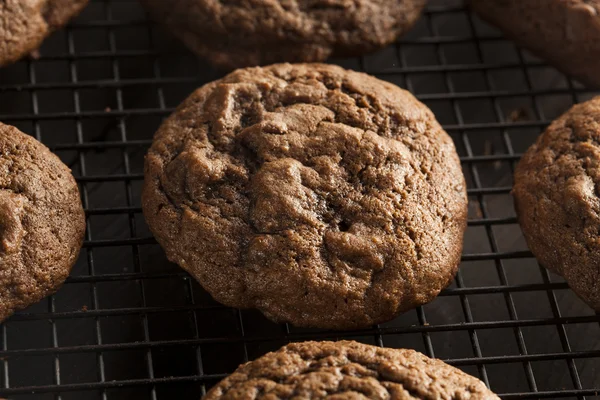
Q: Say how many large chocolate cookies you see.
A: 7